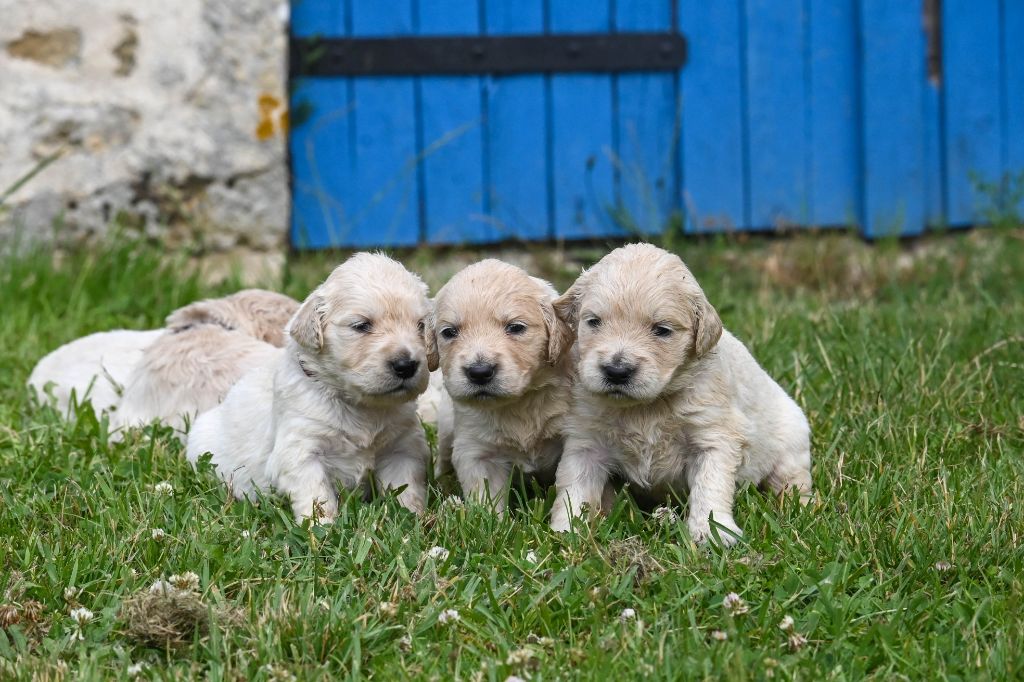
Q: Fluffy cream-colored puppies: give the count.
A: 5